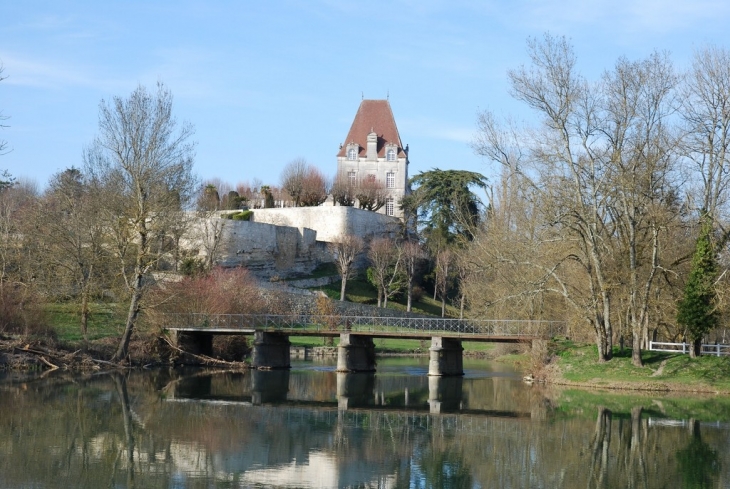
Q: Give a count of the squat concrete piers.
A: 3